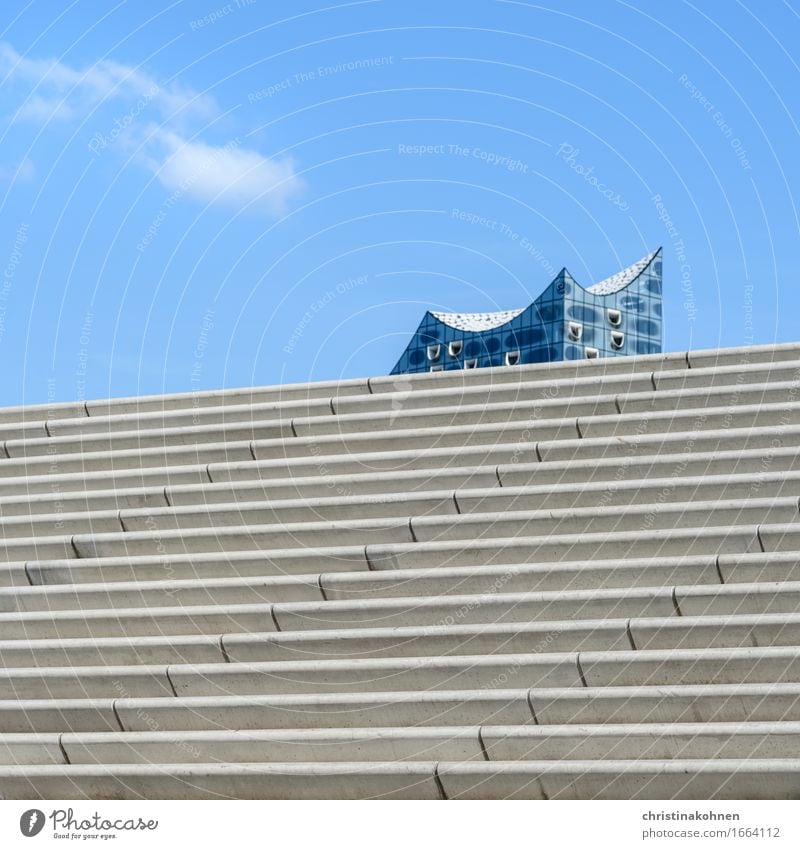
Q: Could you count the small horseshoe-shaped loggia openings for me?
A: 9